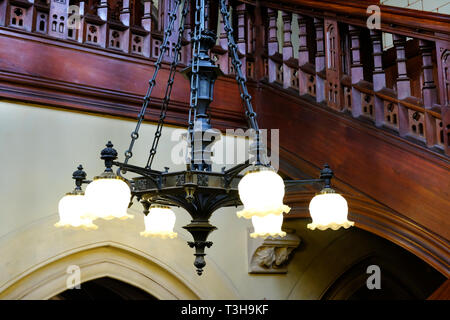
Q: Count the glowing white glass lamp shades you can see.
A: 6